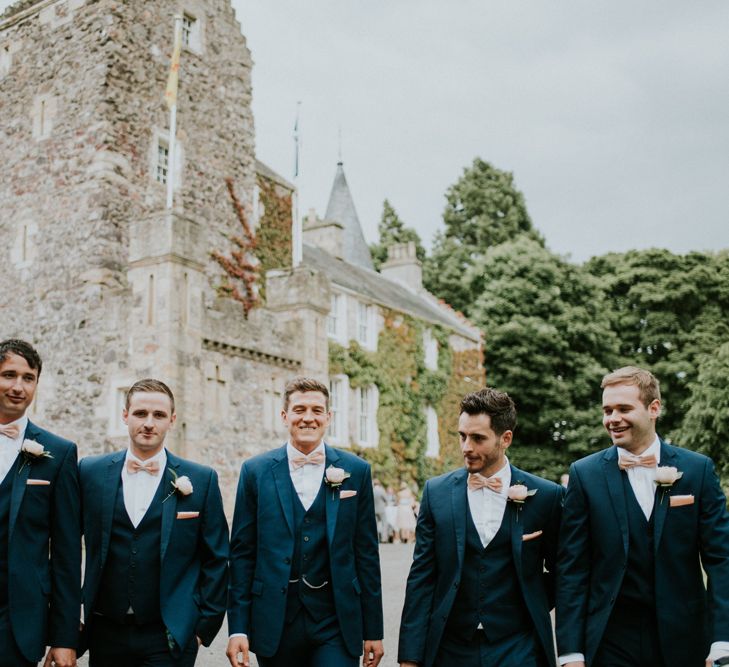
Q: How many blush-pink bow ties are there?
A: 5